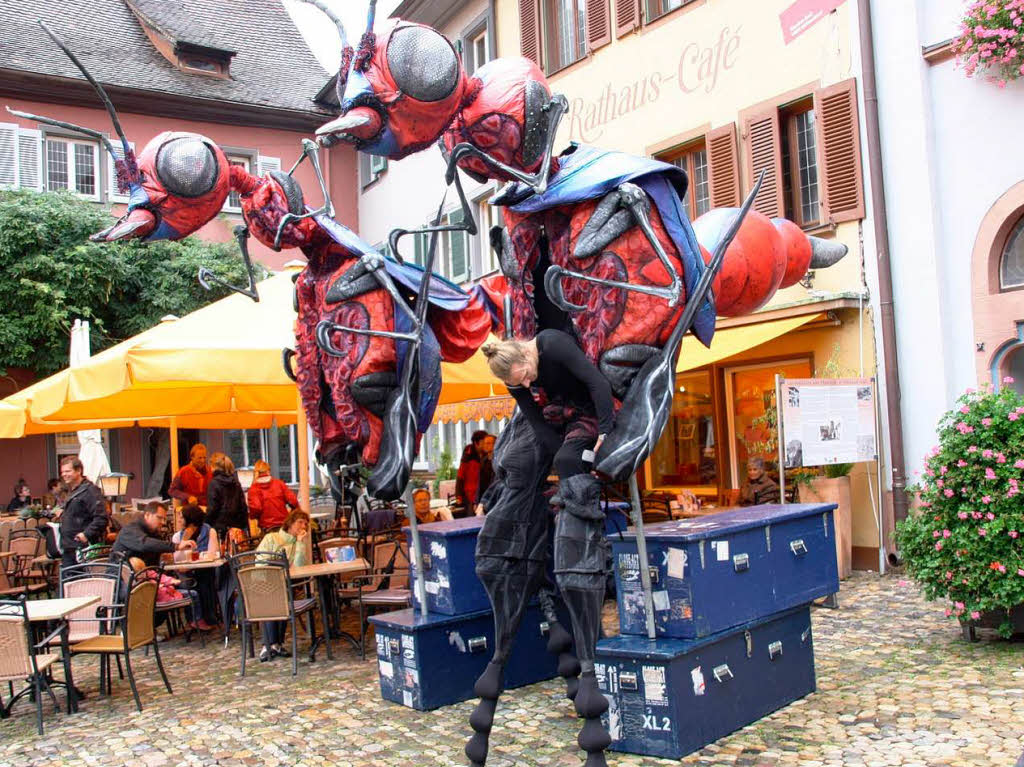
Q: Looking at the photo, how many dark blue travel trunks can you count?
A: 4